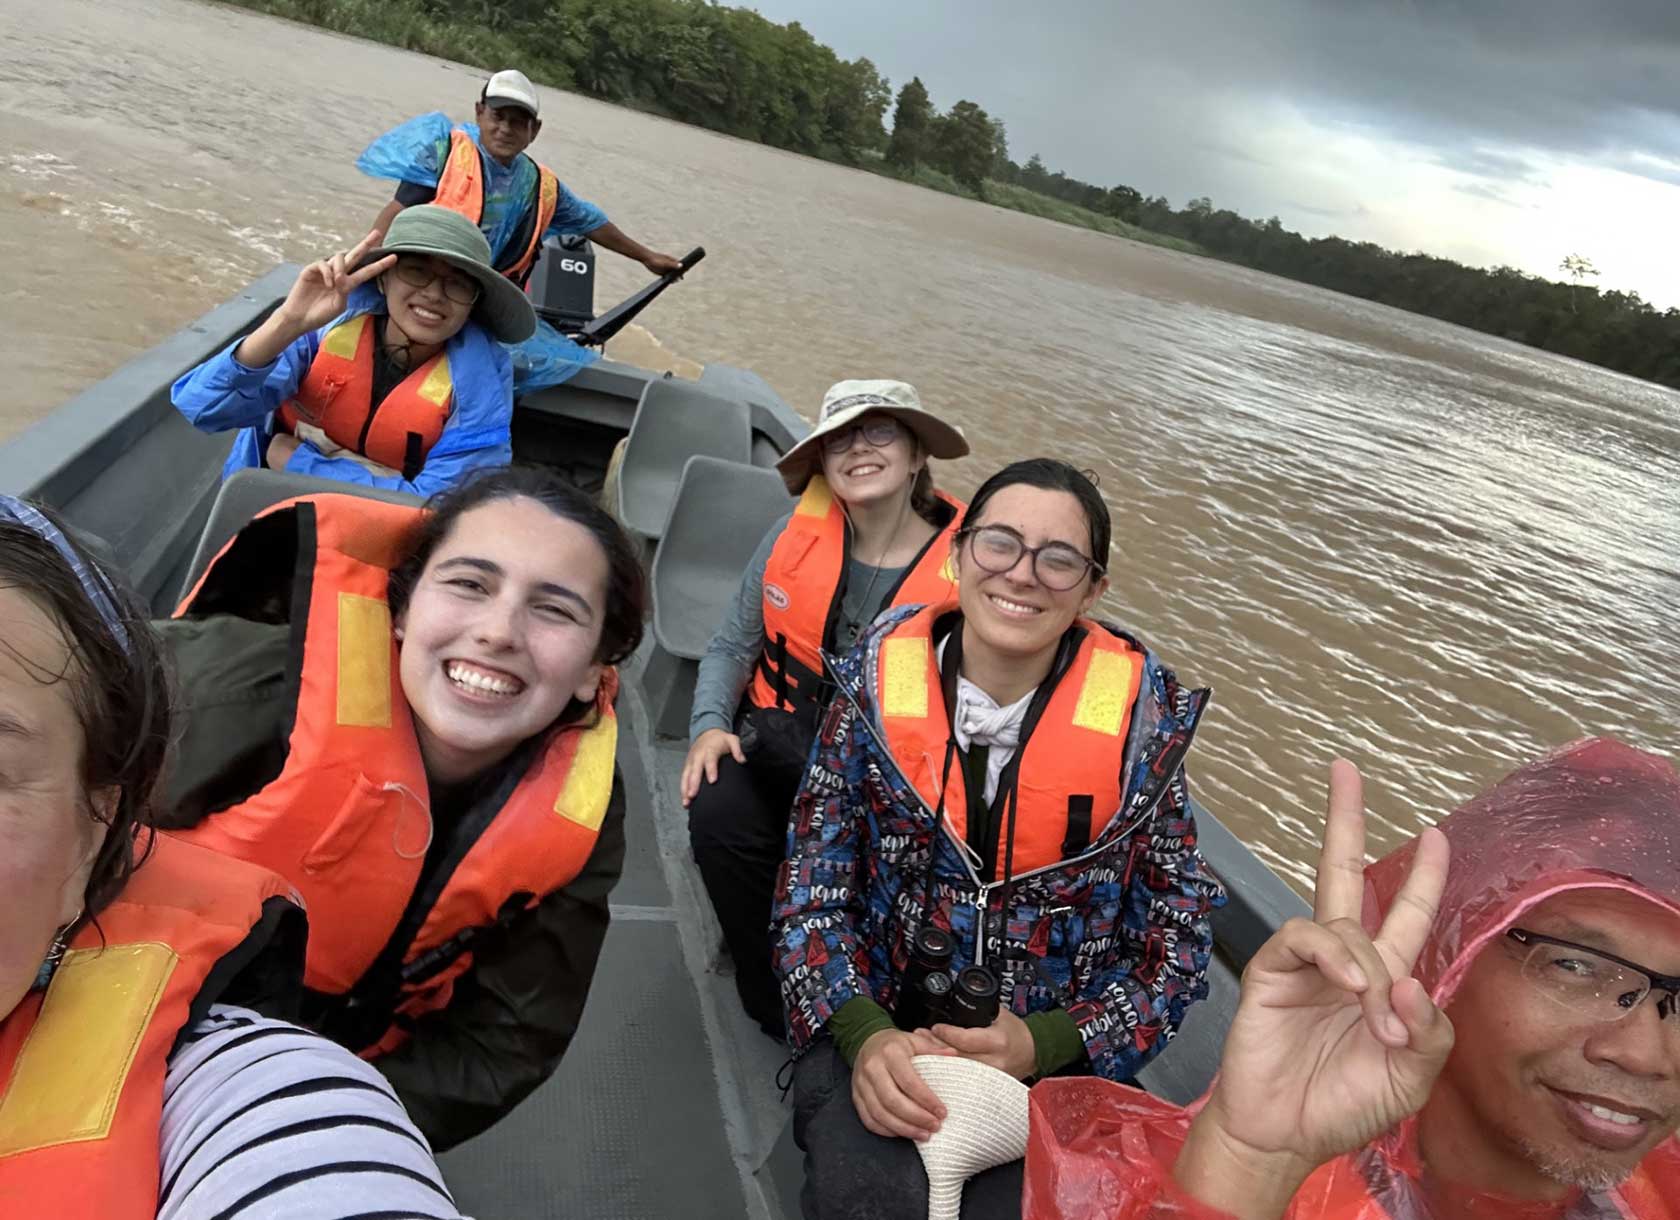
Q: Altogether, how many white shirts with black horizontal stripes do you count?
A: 1